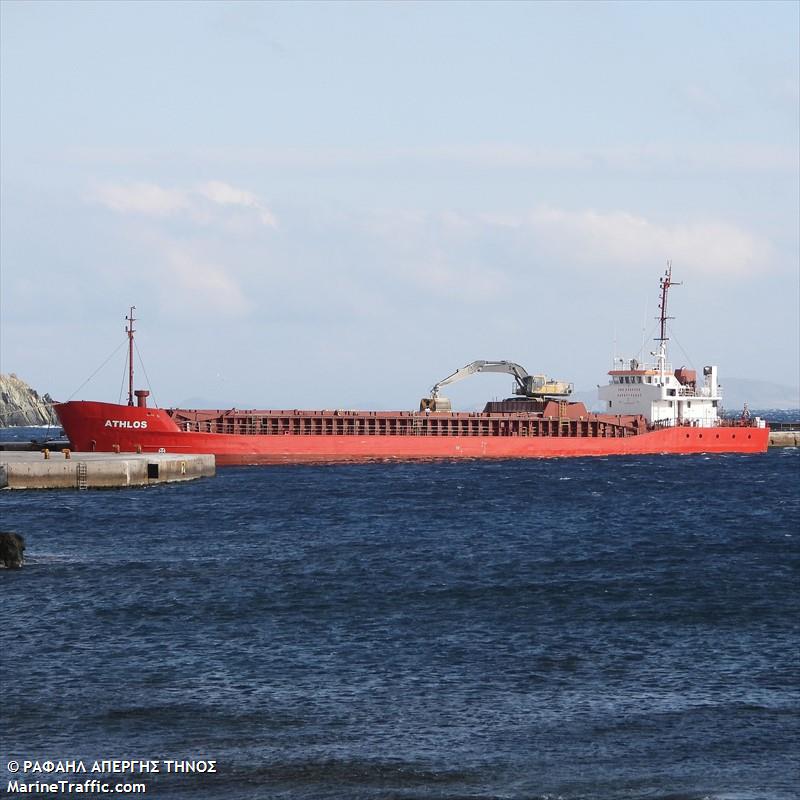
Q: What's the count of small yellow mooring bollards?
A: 4